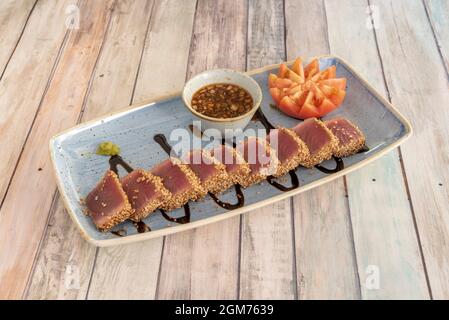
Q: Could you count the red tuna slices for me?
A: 9